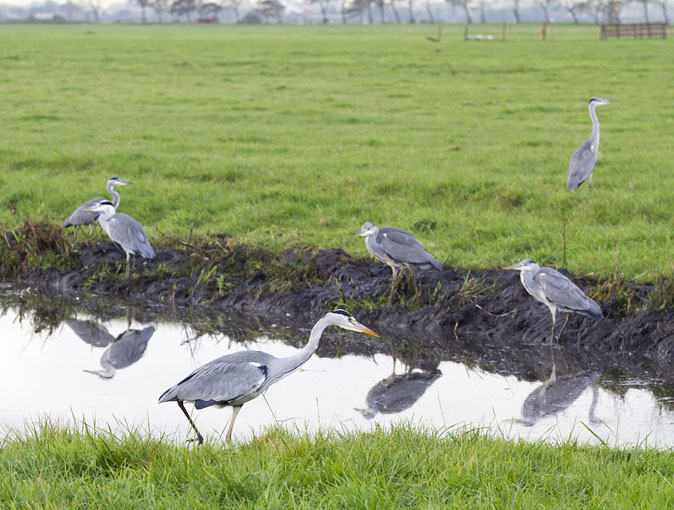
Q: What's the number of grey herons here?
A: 6